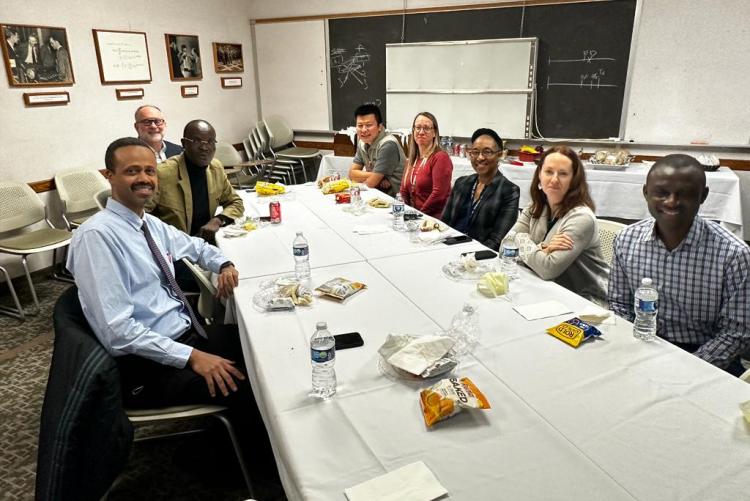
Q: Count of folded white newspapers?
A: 0